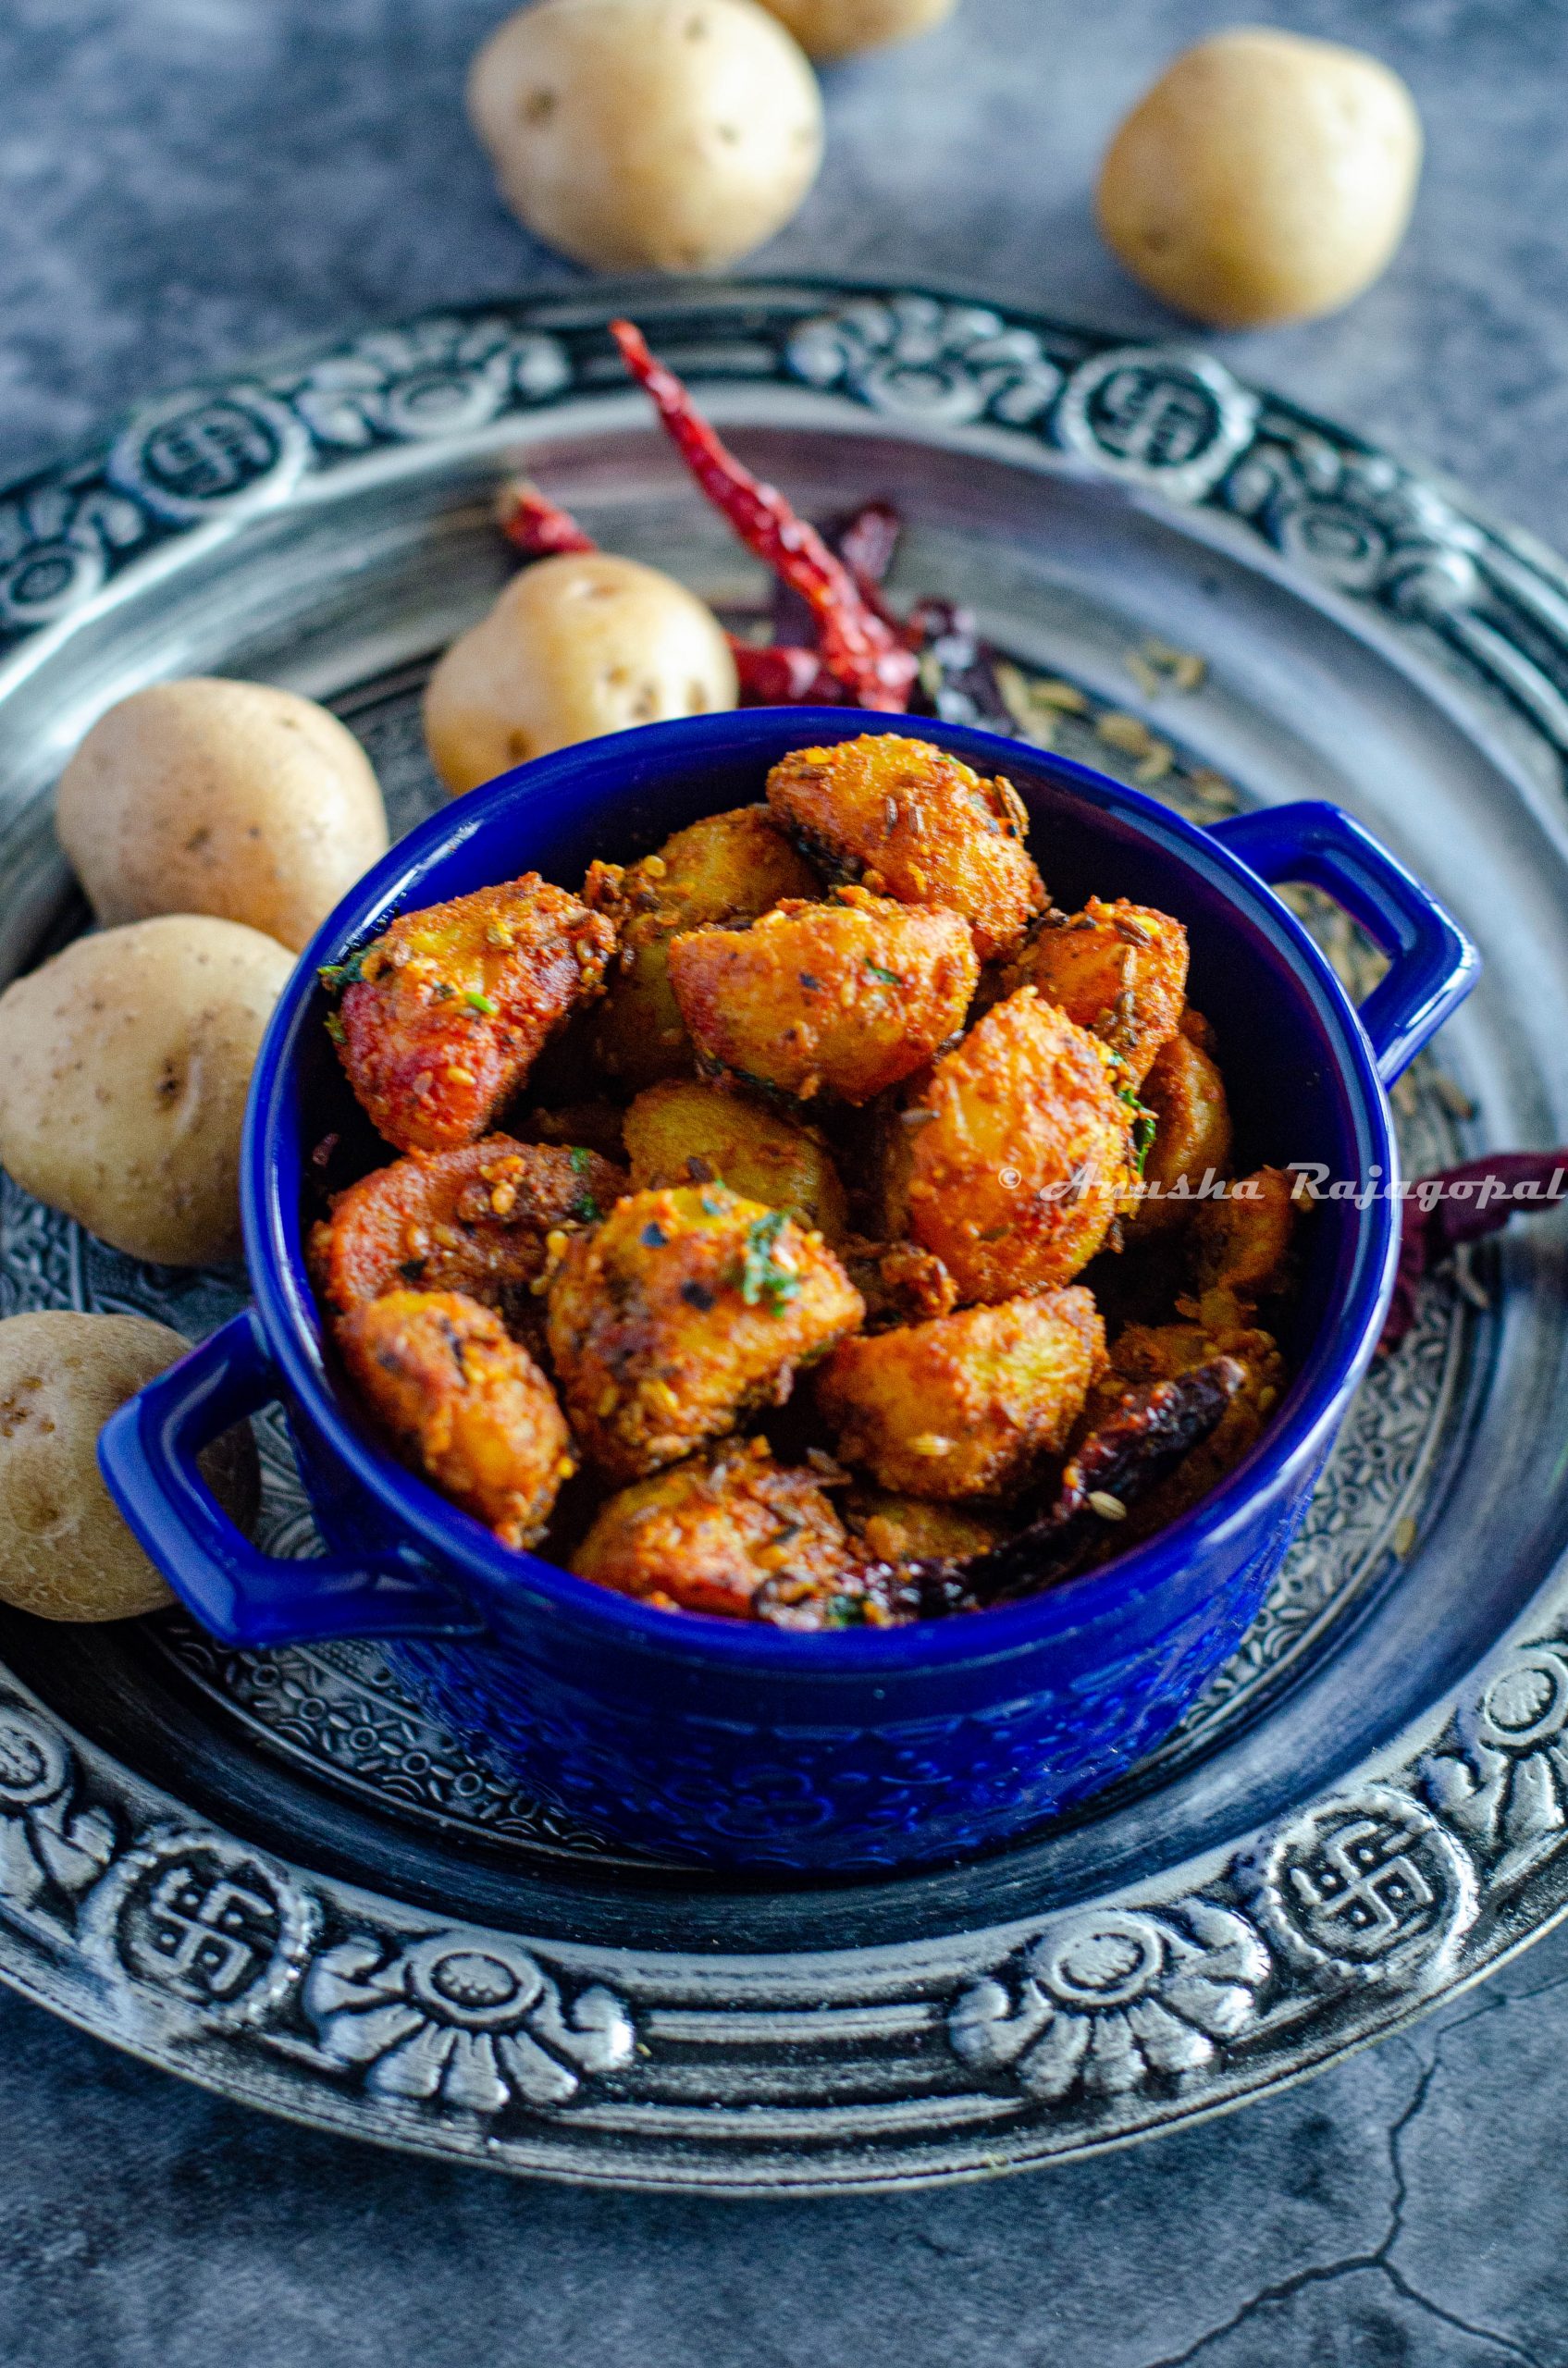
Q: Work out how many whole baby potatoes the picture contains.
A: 7